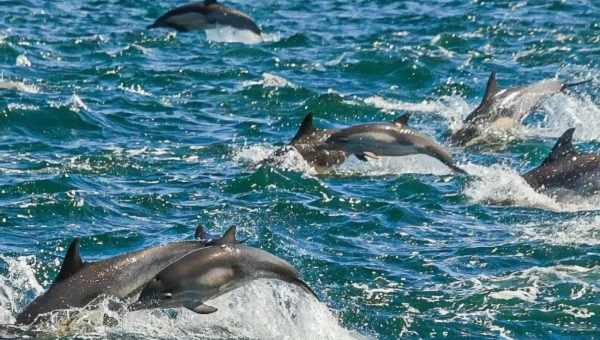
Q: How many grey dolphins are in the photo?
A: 7